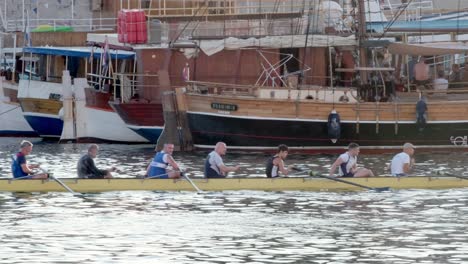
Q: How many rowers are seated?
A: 7